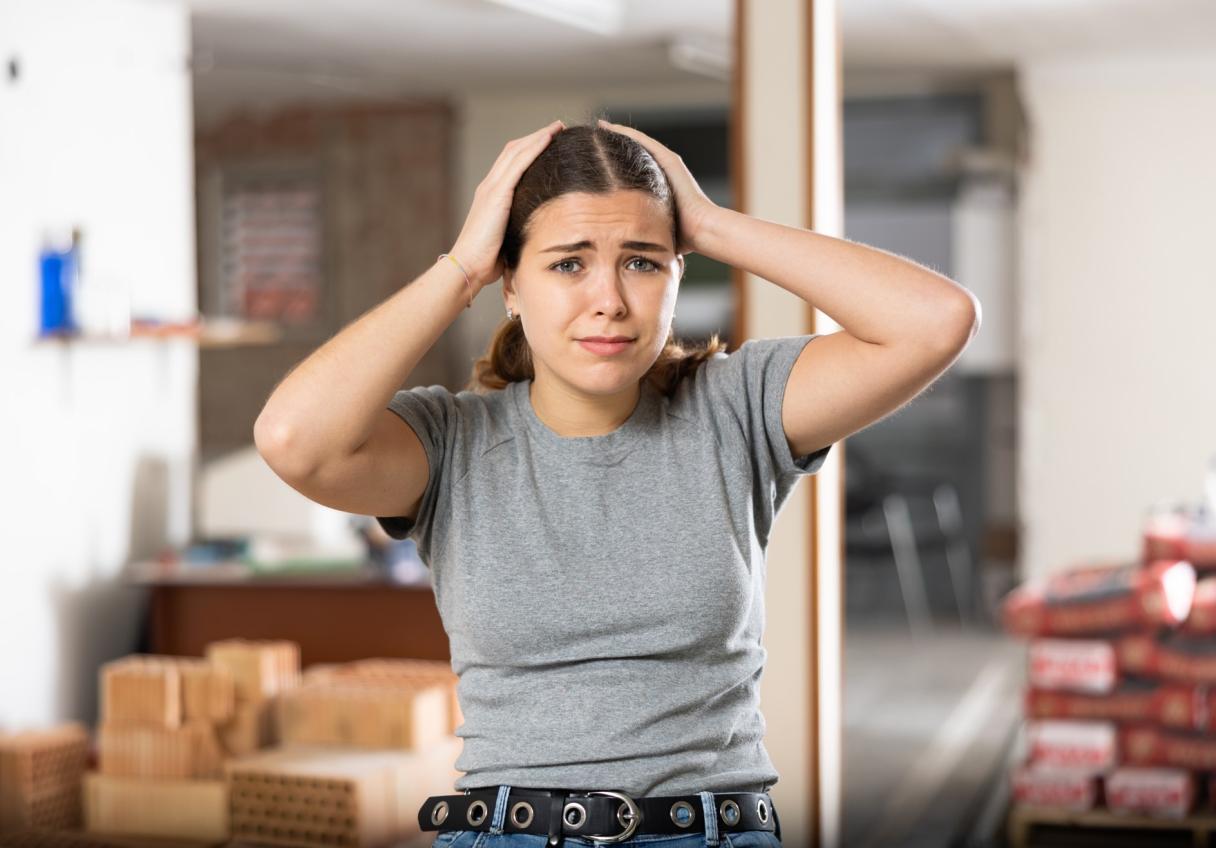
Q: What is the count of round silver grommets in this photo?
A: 8